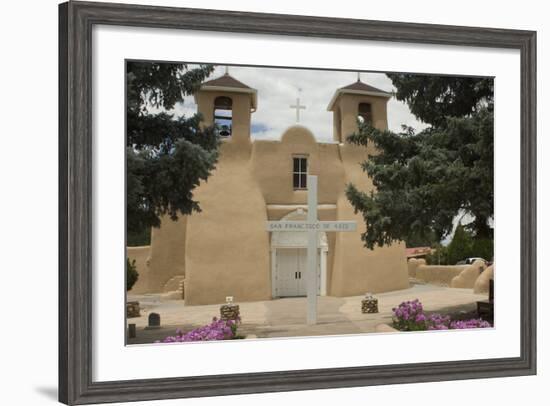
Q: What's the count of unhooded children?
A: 0